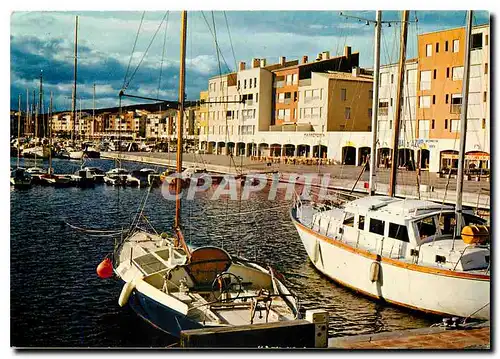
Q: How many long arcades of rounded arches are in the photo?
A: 1